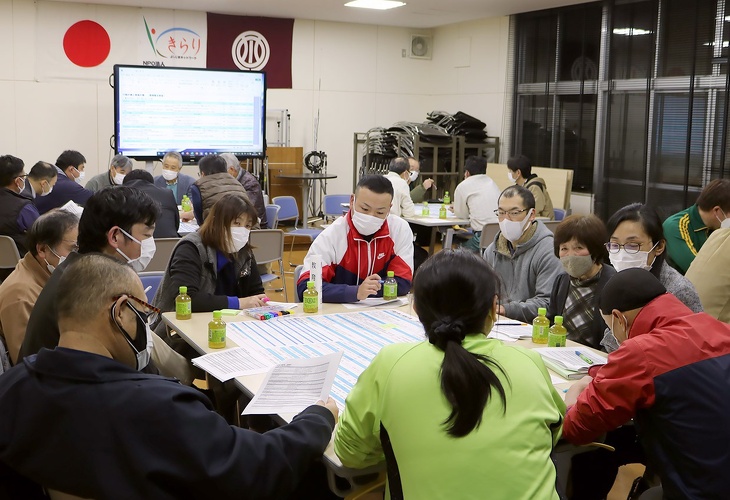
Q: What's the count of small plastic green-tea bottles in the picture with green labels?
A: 11